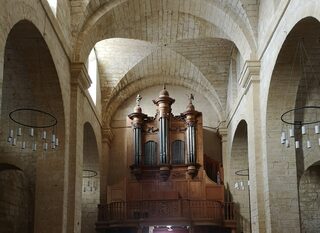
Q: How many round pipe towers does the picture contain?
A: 3